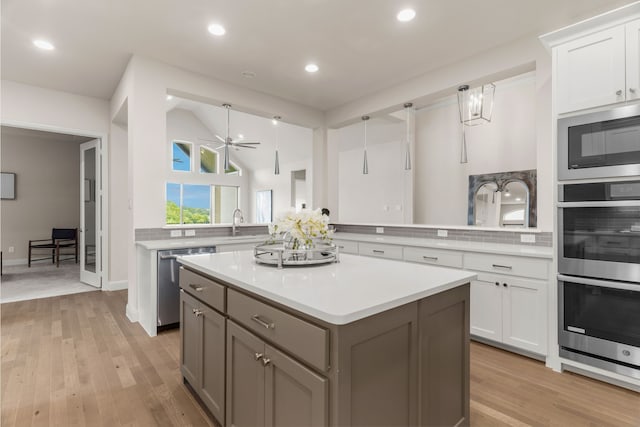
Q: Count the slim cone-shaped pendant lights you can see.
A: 5